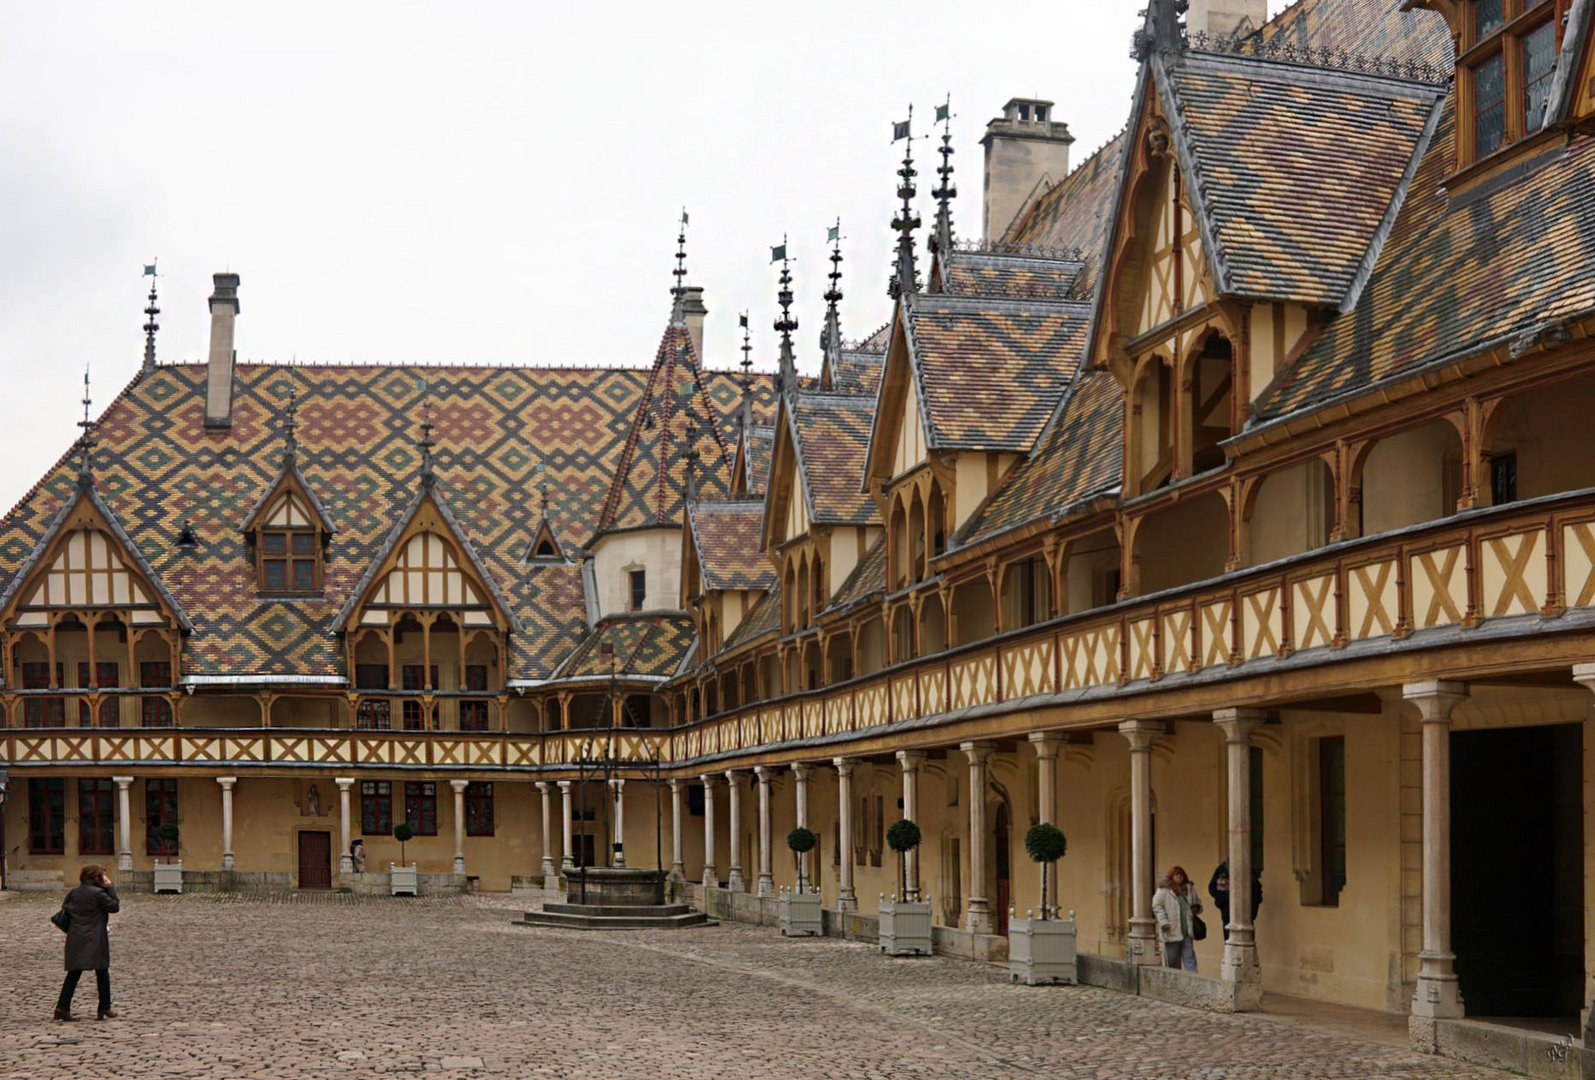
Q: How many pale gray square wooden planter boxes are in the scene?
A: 5